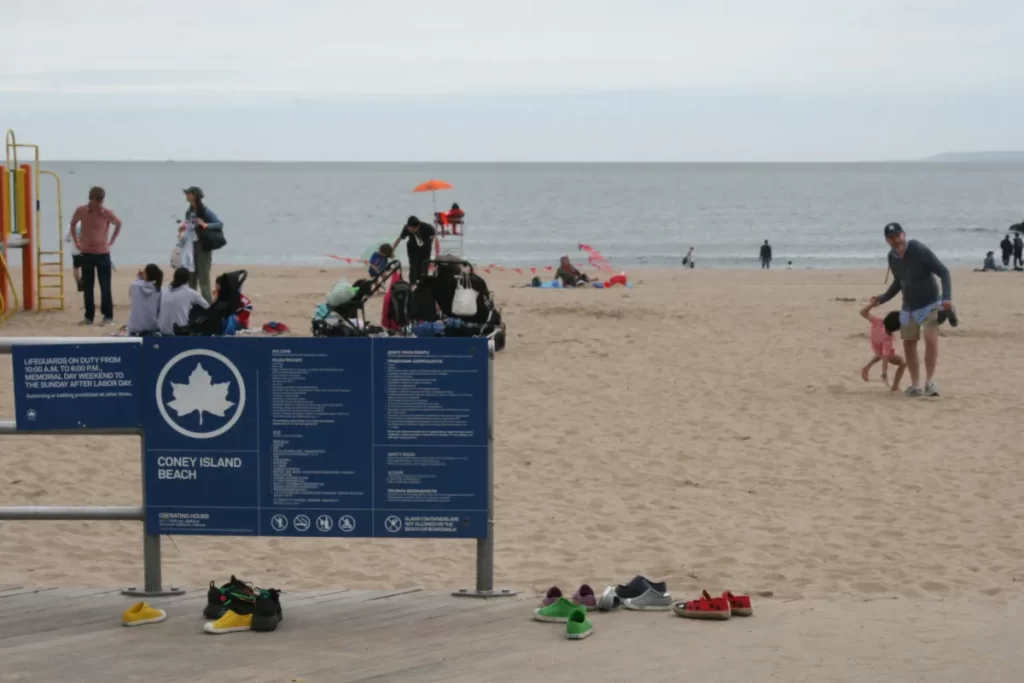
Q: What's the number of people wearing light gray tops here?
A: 2